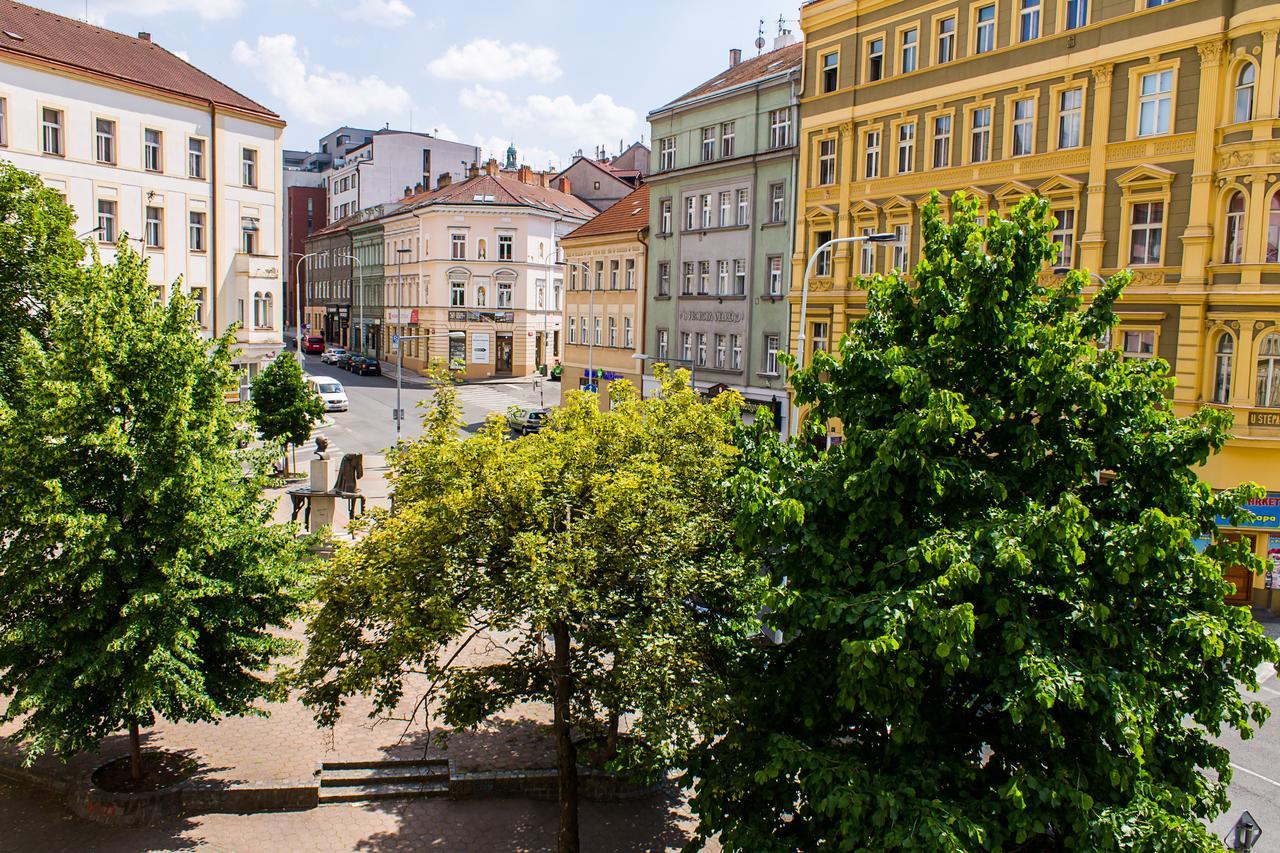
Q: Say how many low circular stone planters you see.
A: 2